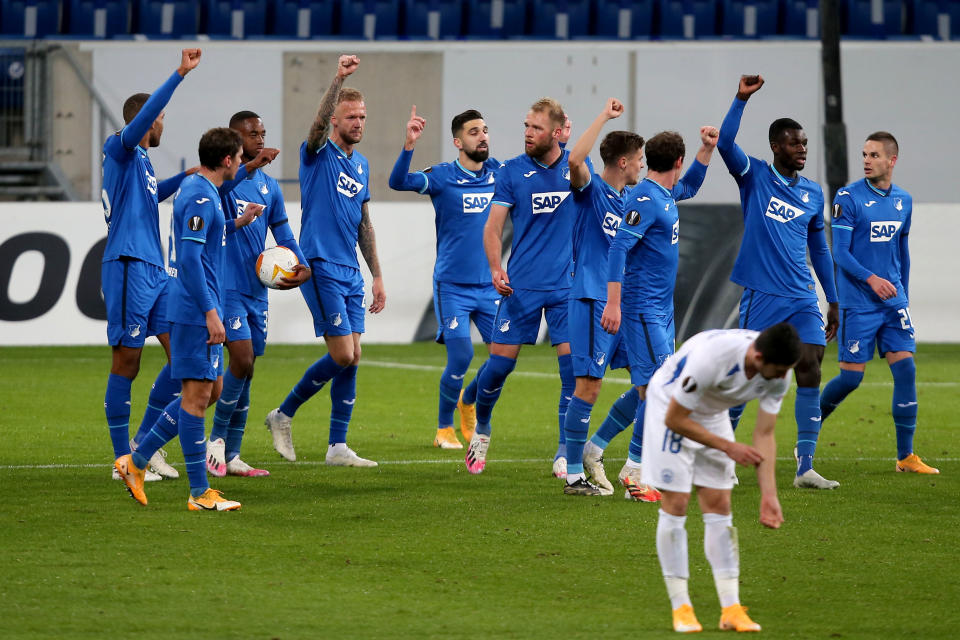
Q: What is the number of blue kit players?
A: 10